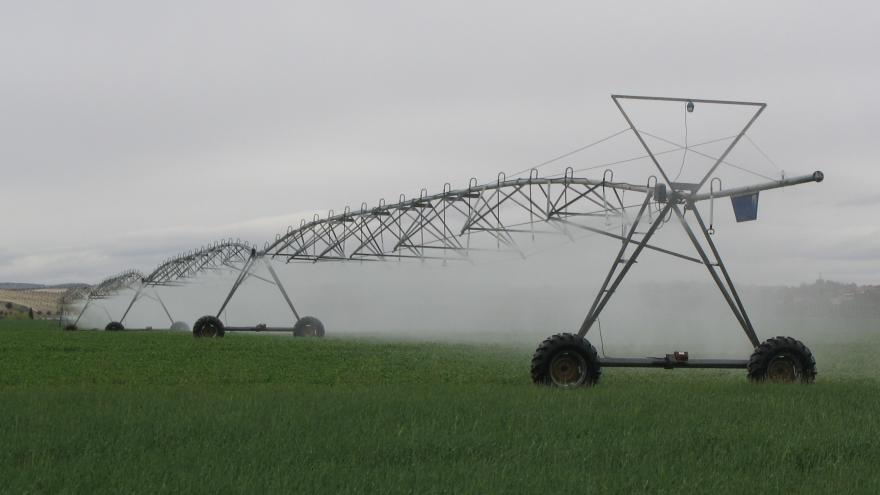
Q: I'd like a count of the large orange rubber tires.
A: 0